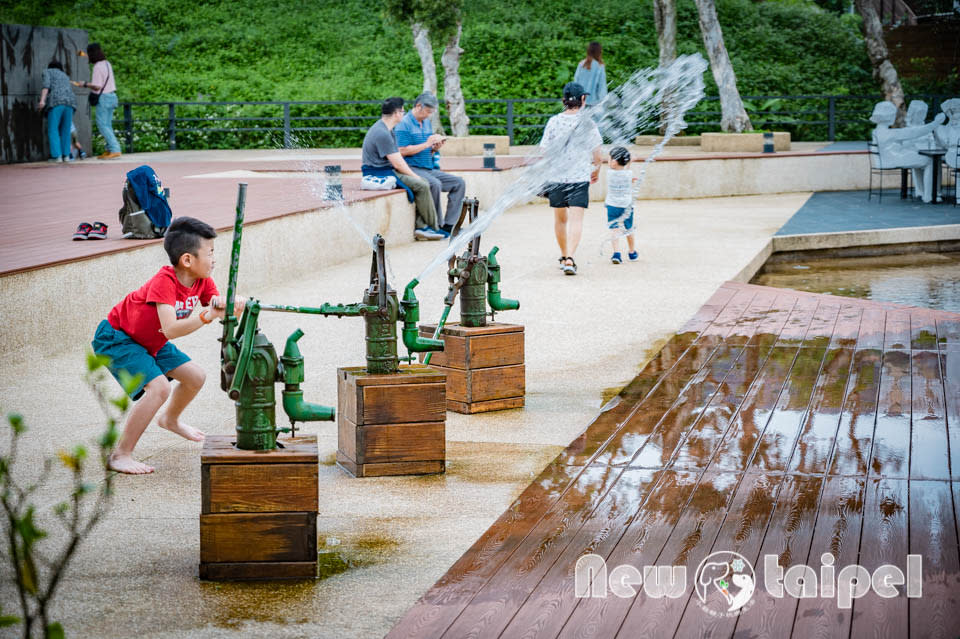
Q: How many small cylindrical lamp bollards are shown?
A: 3